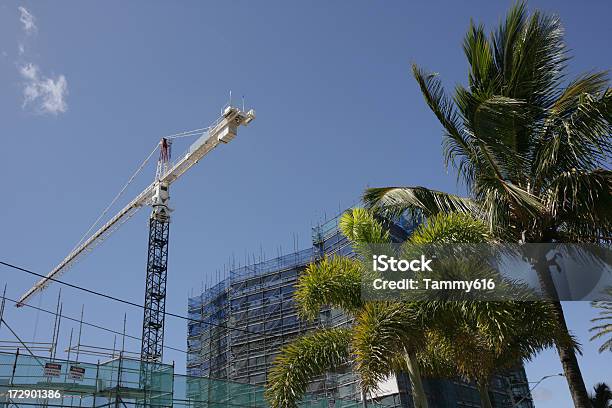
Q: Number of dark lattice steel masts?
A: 1